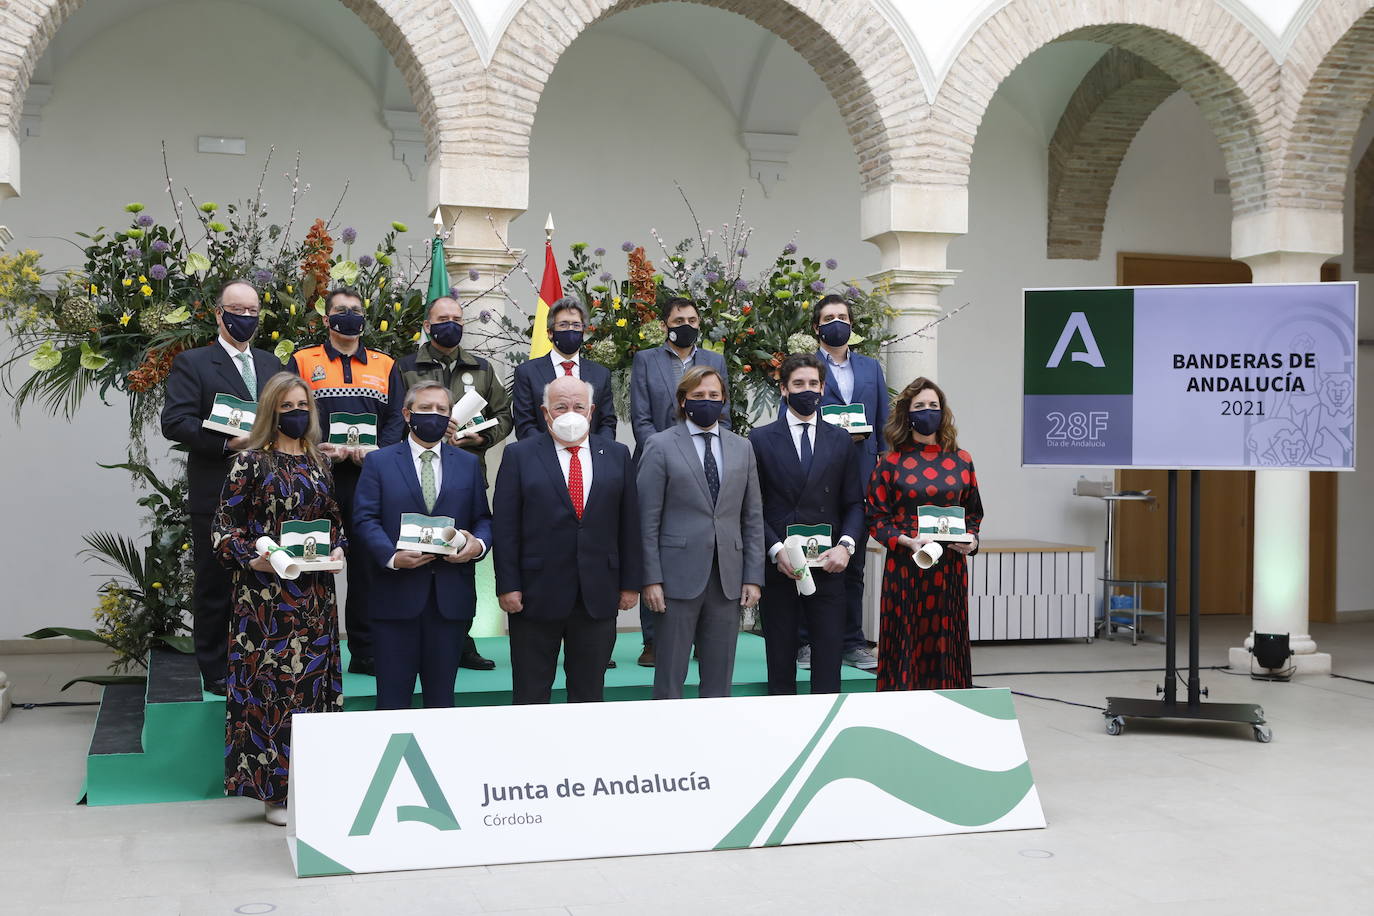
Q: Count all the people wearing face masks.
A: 12